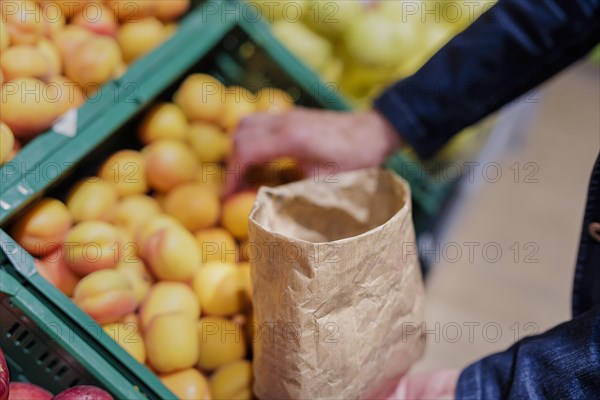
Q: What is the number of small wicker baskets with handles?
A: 0